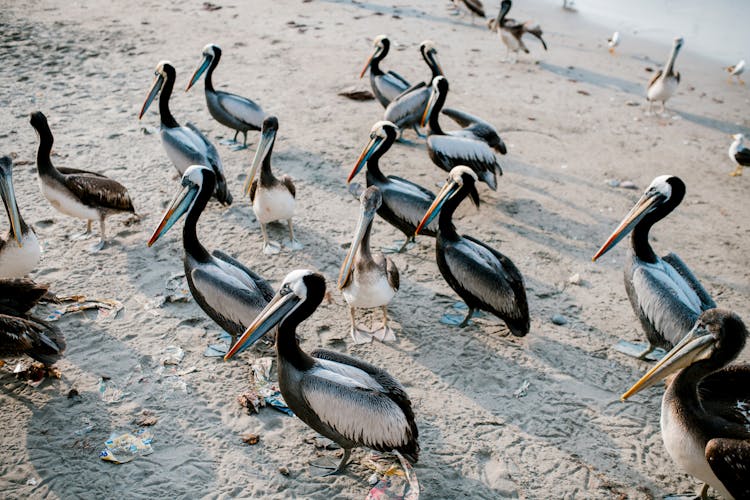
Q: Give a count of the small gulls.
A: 3